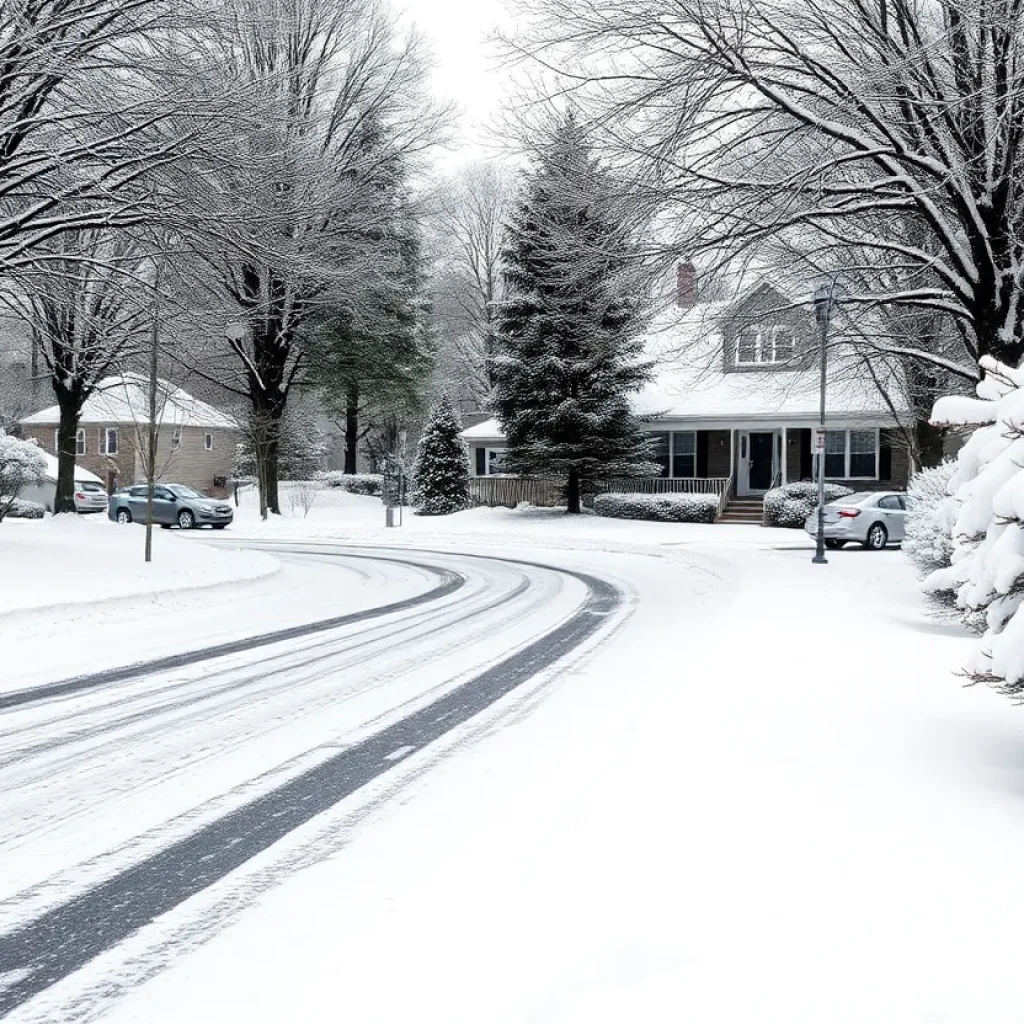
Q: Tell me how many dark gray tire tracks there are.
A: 2